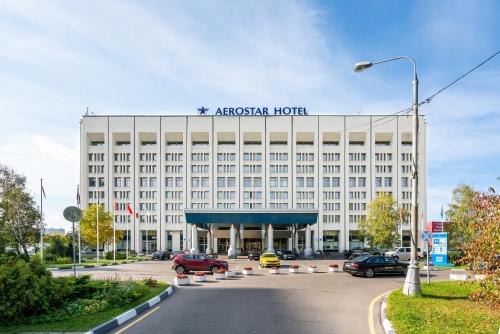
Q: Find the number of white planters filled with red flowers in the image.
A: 8